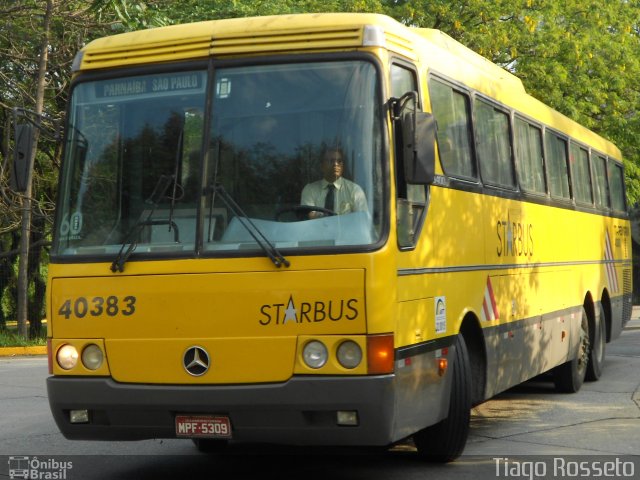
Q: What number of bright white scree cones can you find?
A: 0